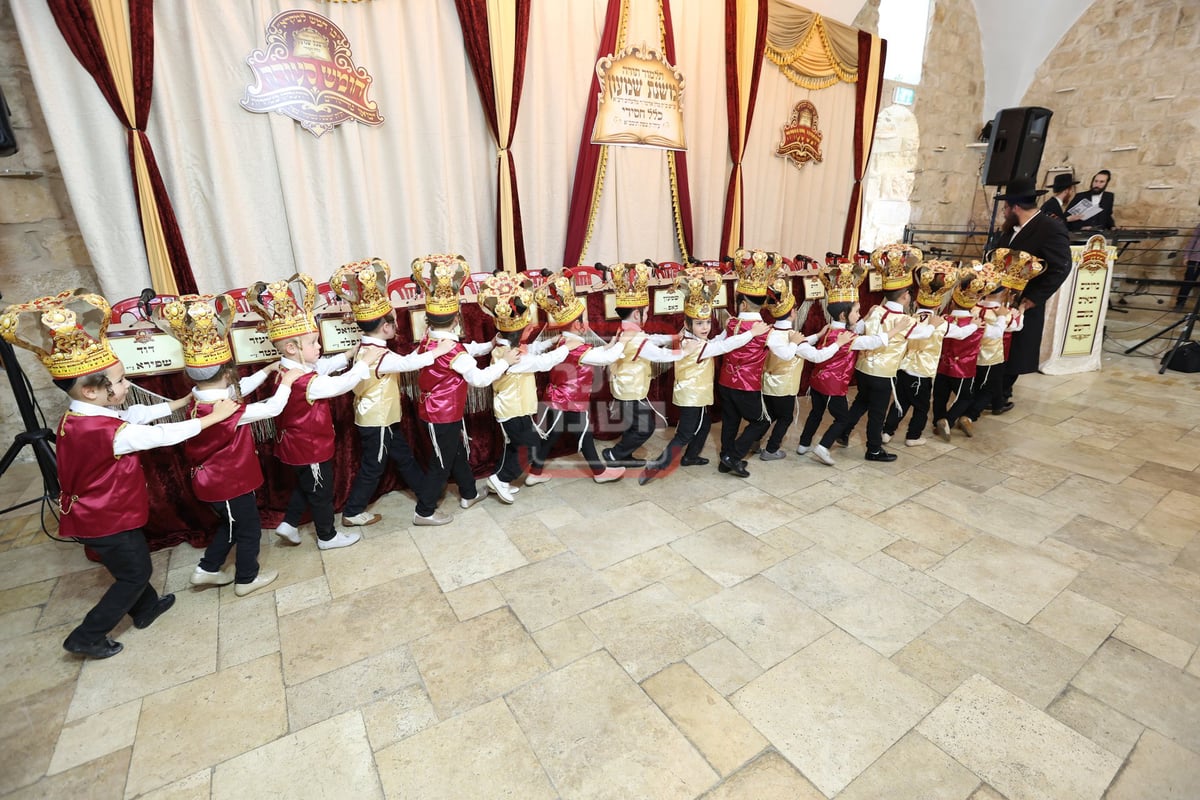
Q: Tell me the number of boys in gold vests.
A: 8